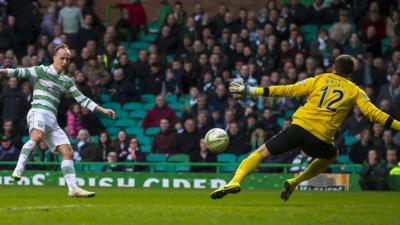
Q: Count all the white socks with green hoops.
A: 2